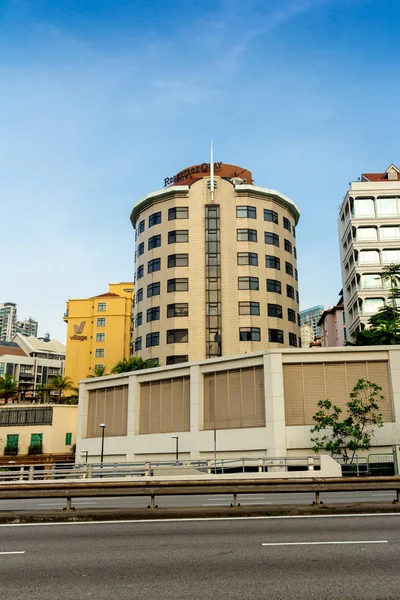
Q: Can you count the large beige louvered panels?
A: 4